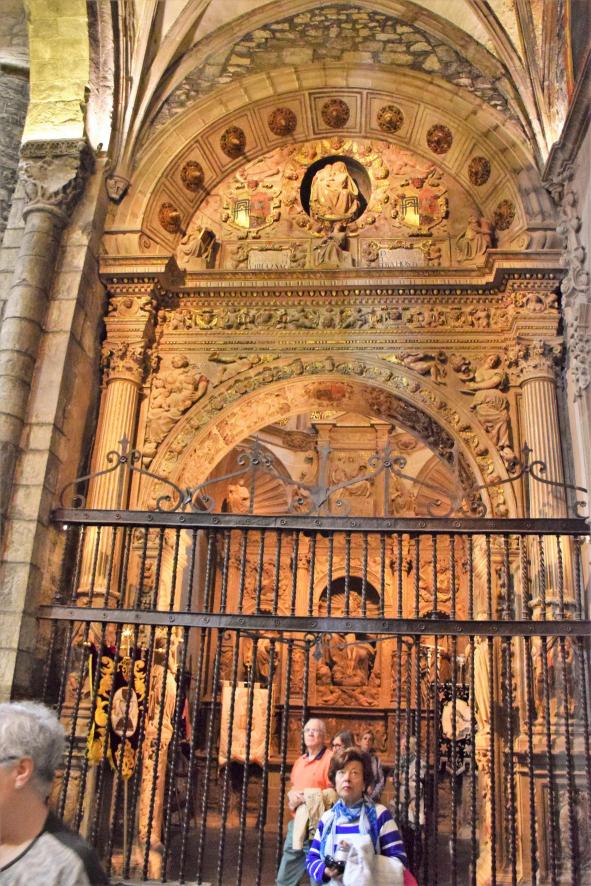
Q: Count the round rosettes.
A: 9